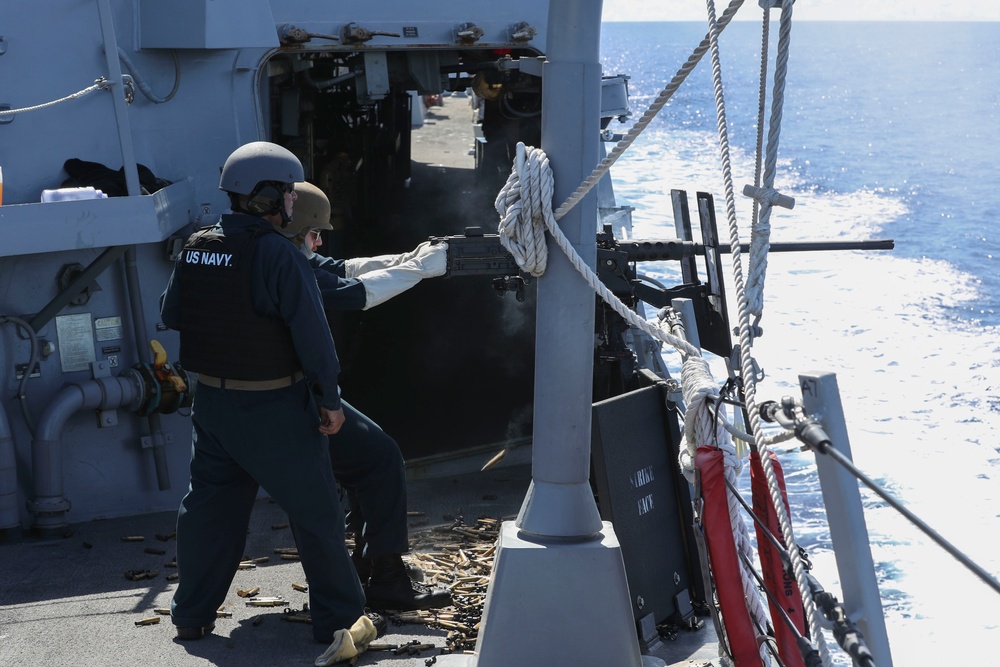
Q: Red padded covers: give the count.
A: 2